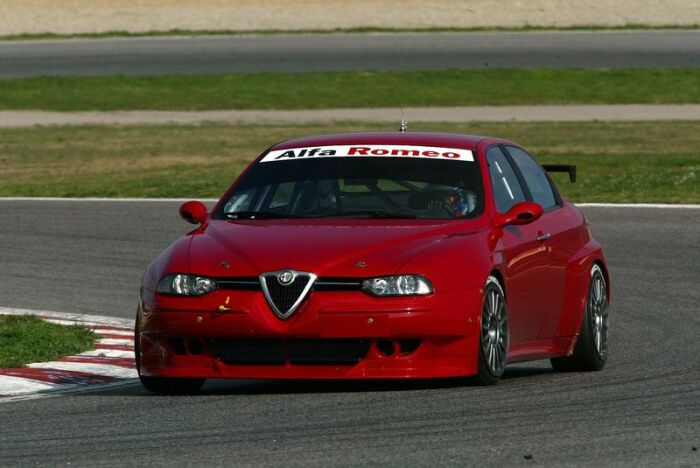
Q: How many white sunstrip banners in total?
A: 1